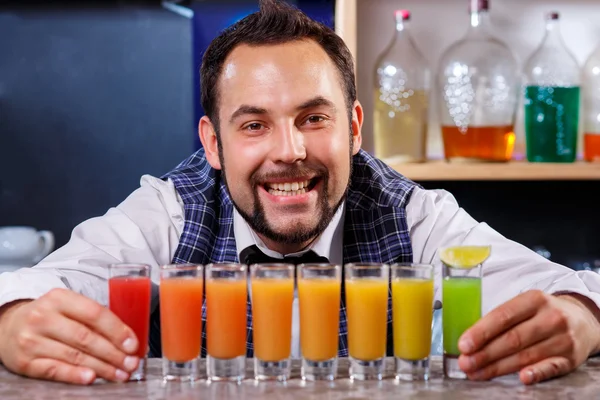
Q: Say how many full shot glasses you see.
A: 8